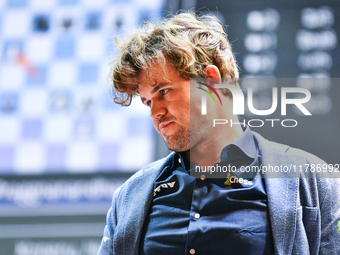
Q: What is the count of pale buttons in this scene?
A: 4